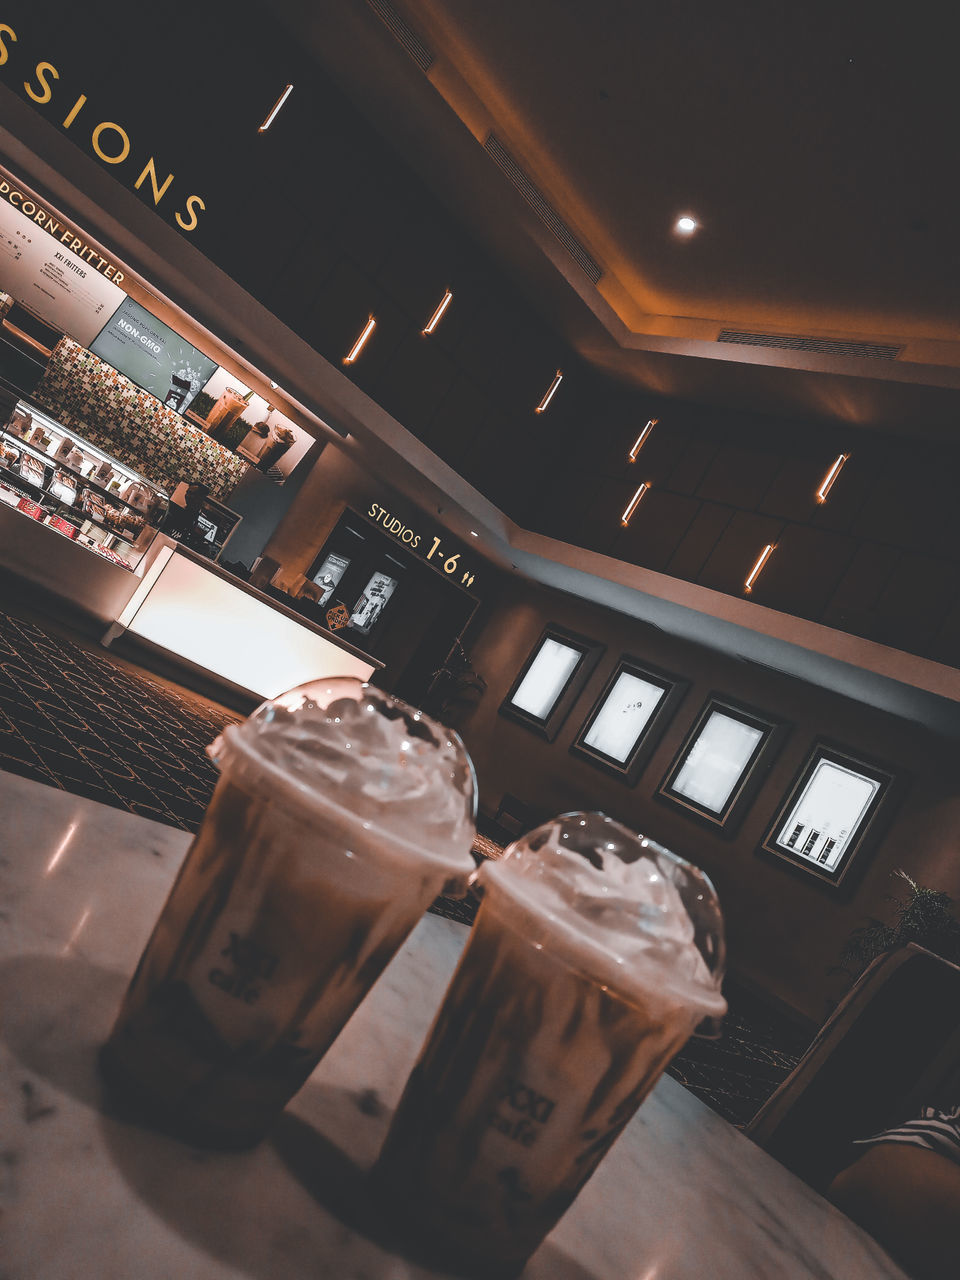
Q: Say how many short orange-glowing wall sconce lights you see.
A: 8